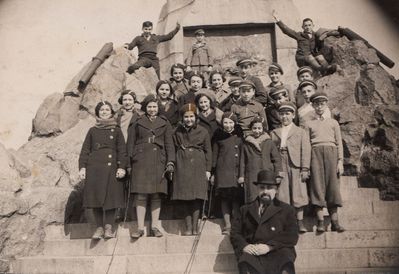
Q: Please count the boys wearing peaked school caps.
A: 10